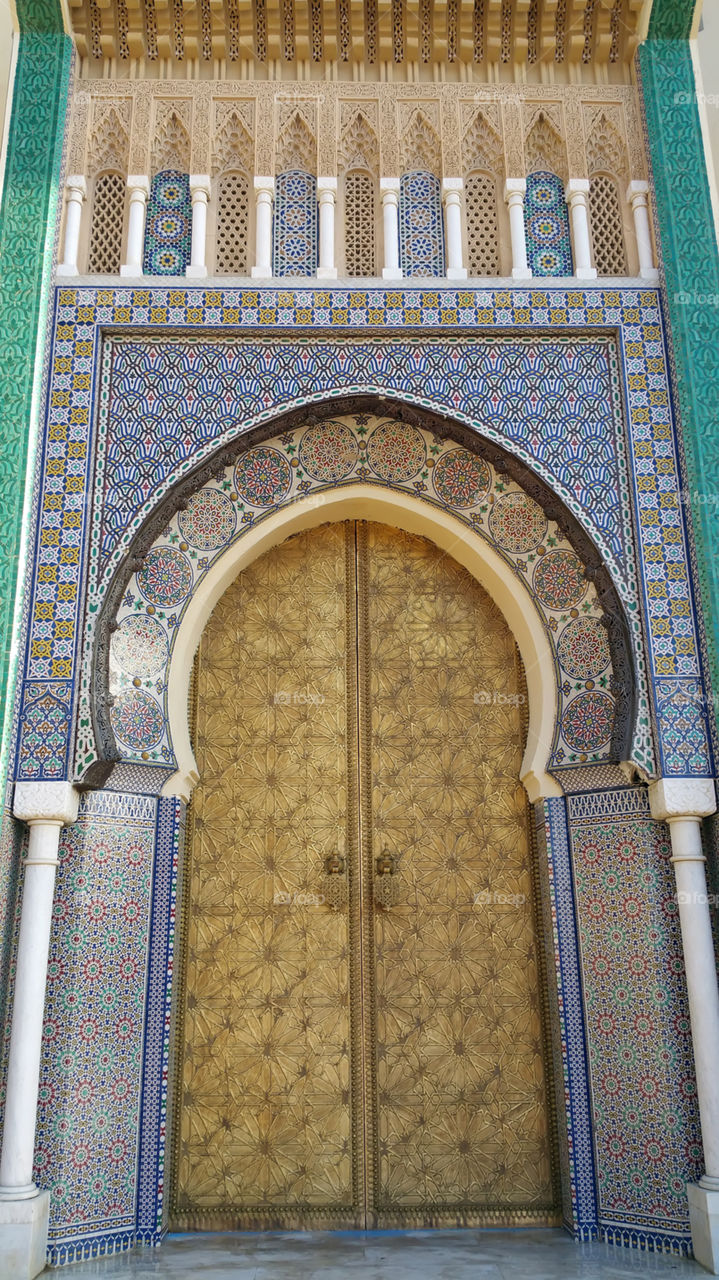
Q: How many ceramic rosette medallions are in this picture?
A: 12